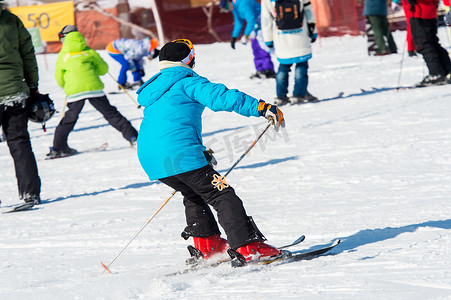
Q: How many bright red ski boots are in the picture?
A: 2